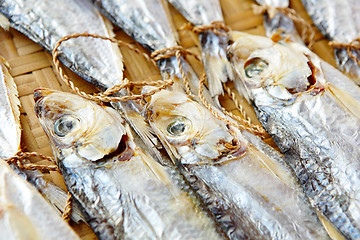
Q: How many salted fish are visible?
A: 10